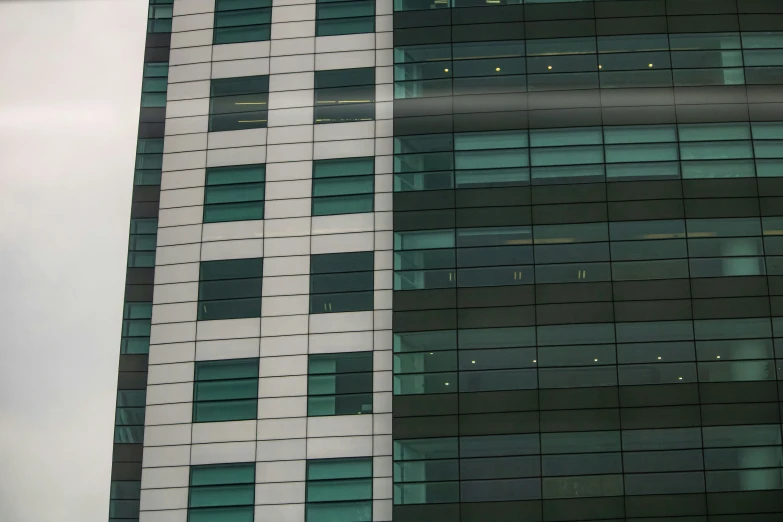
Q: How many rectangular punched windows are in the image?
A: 12